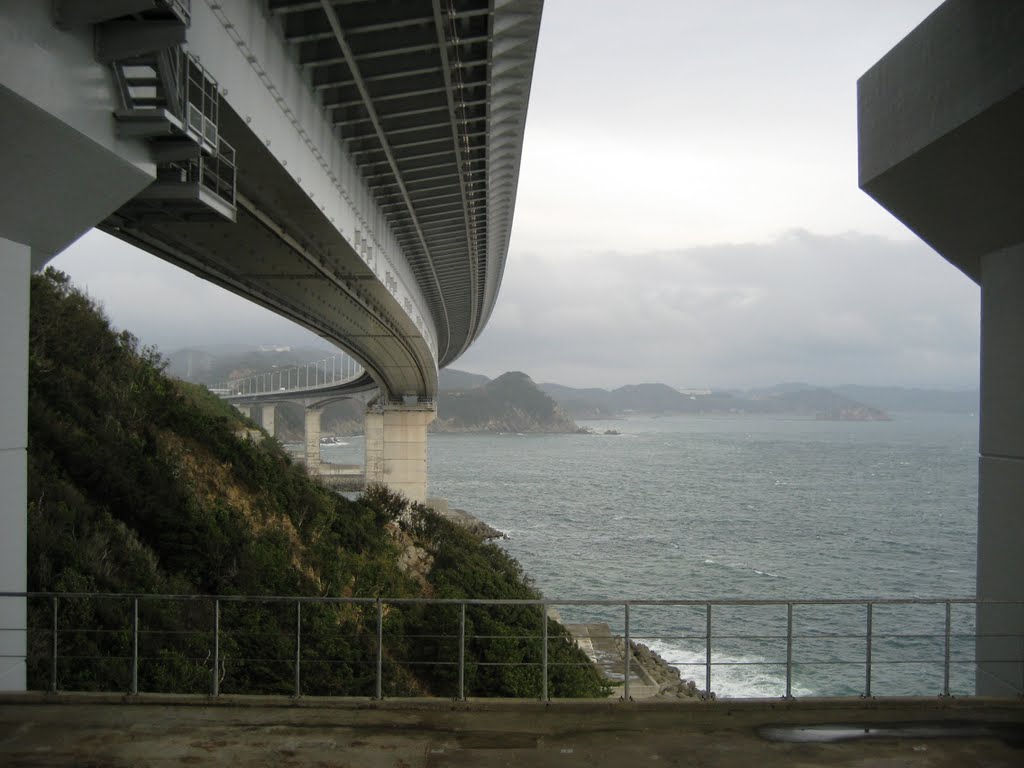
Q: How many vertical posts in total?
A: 12